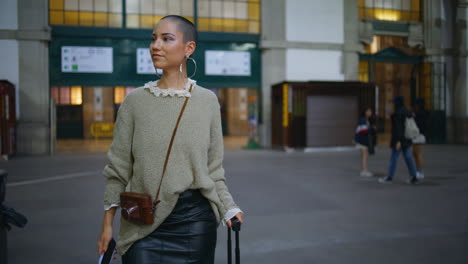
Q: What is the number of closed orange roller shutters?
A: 0